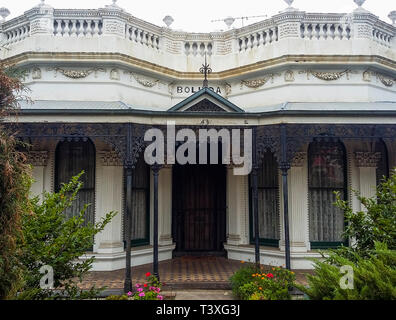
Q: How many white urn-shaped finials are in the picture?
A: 8